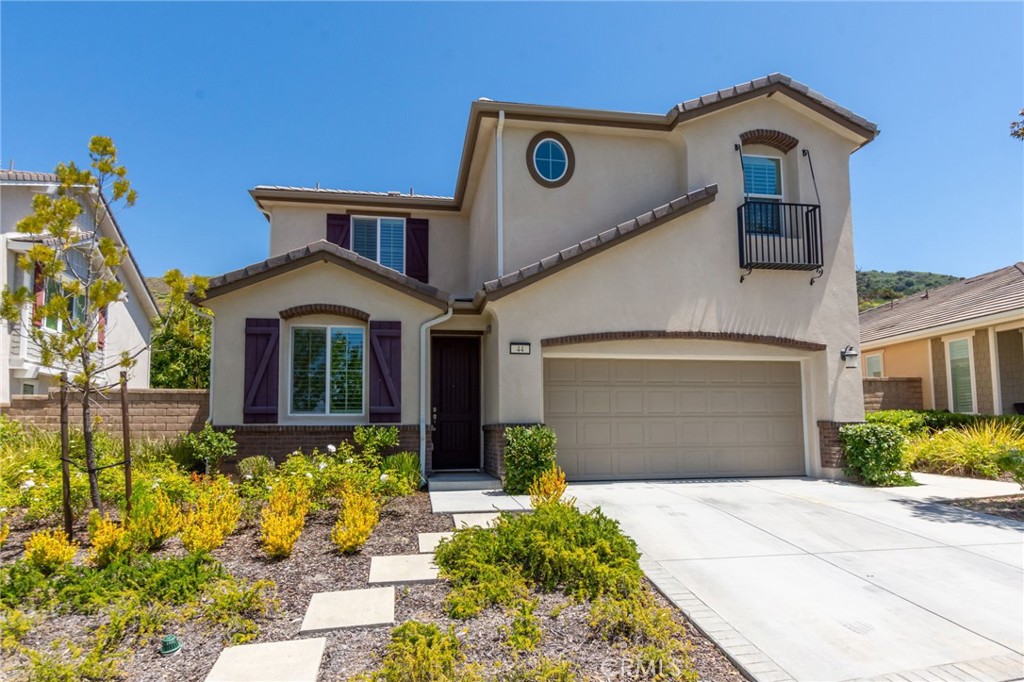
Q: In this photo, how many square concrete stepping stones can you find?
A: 5